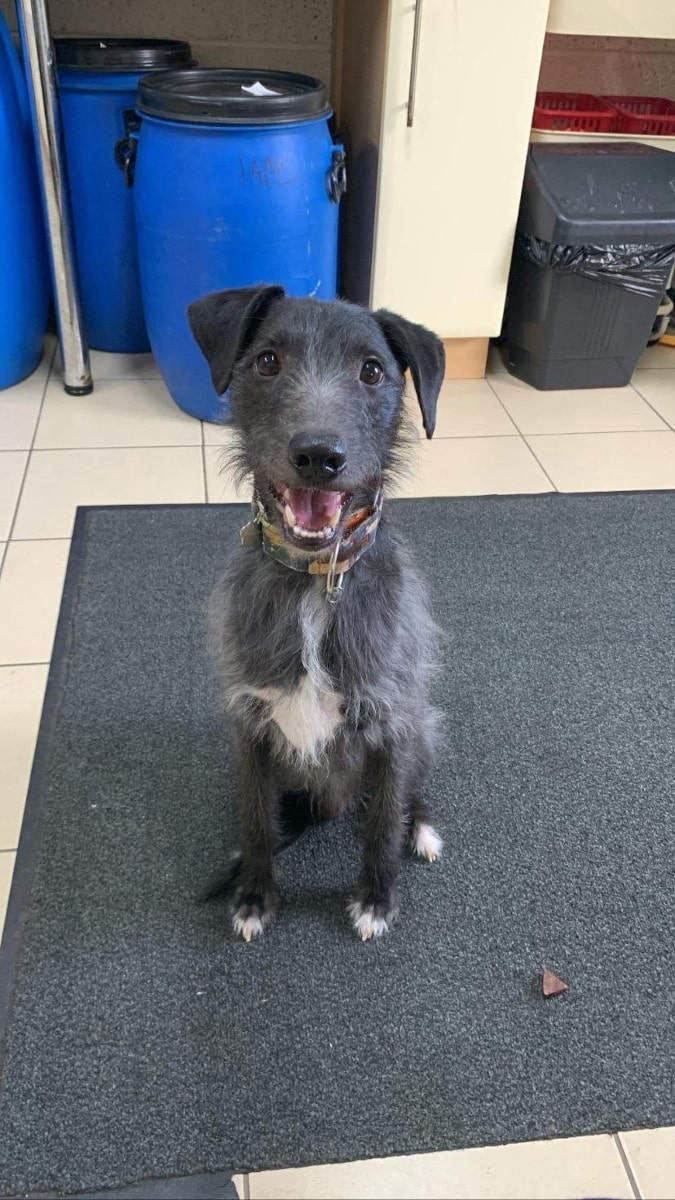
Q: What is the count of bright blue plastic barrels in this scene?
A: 3